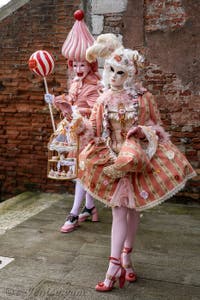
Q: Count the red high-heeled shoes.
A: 2